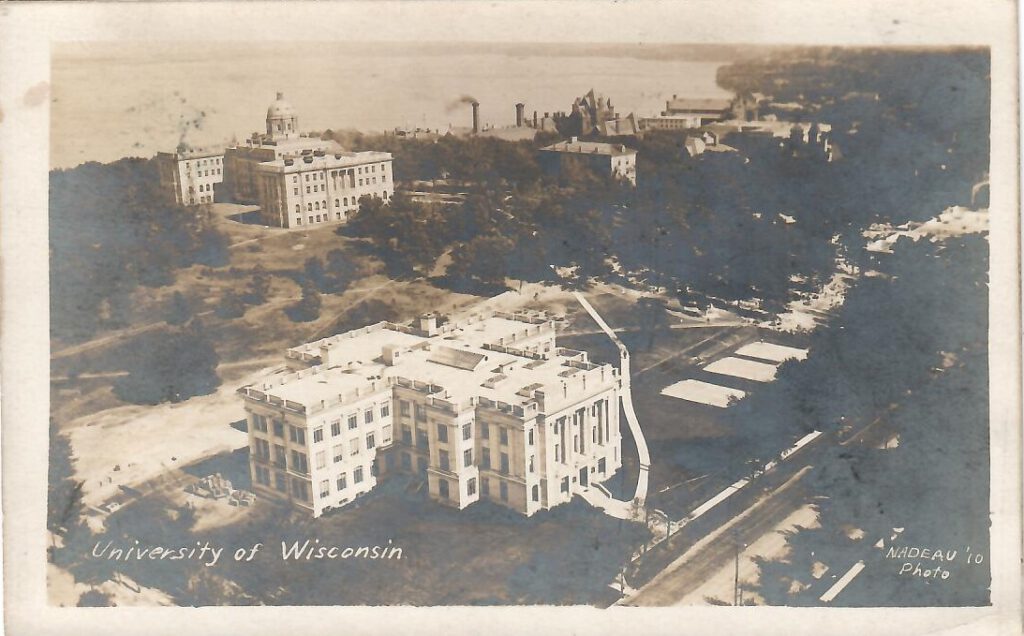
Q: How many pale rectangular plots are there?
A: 3